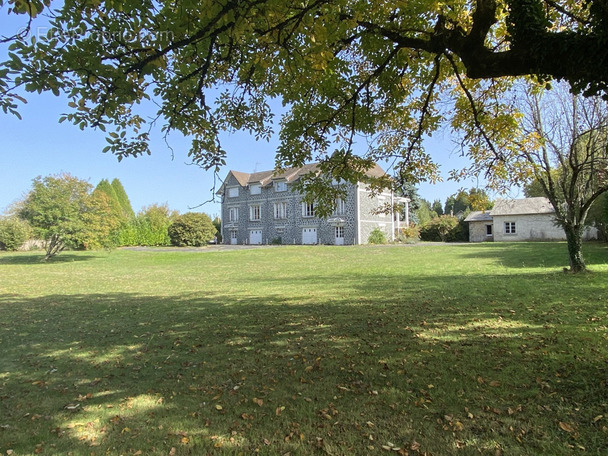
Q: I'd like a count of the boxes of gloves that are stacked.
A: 0